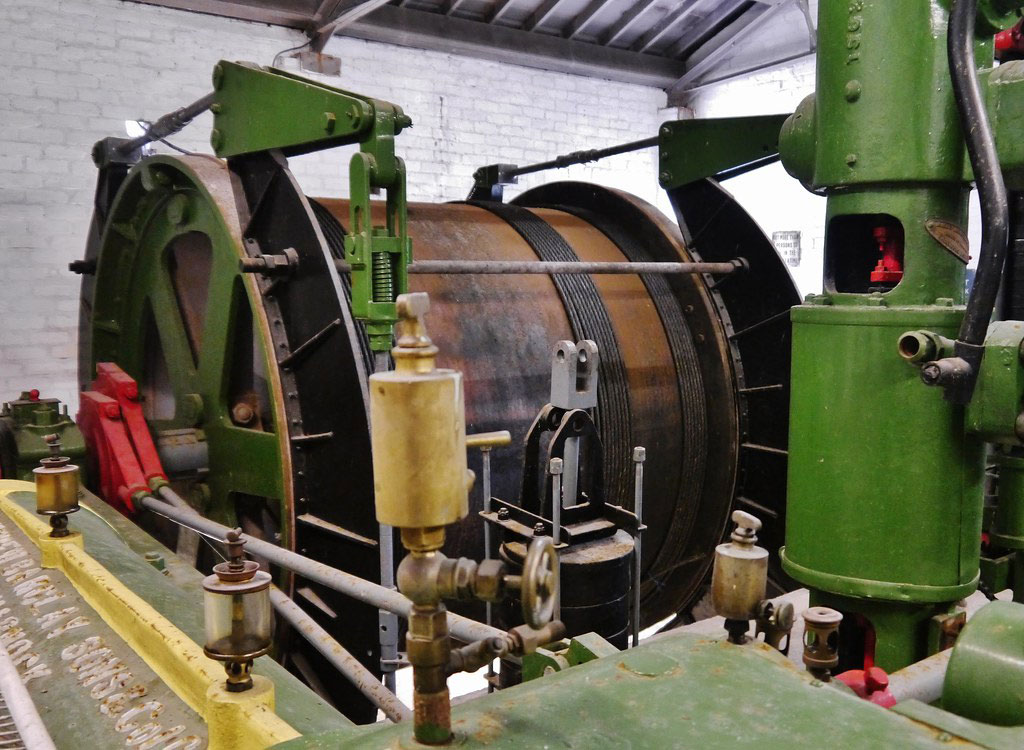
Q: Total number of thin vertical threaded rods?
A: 3